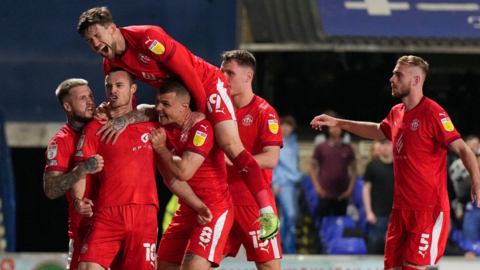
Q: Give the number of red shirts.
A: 6